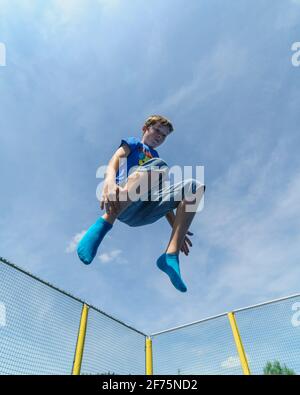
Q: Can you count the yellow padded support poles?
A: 3